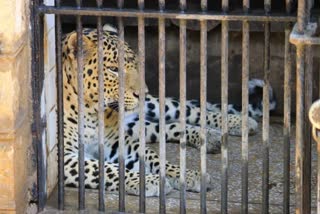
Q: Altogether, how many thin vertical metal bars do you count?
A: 12